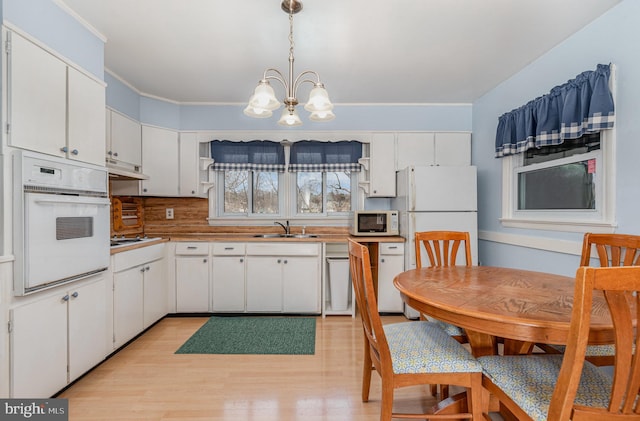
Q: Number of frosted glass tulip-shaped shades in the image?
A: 5